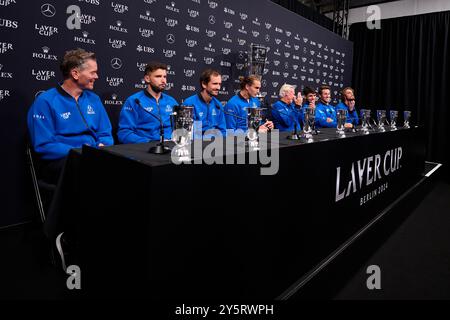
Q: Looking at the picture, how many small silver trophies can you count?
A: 8